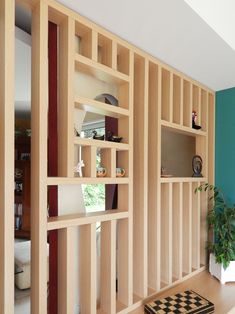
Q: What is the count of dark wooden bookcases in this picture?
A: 1